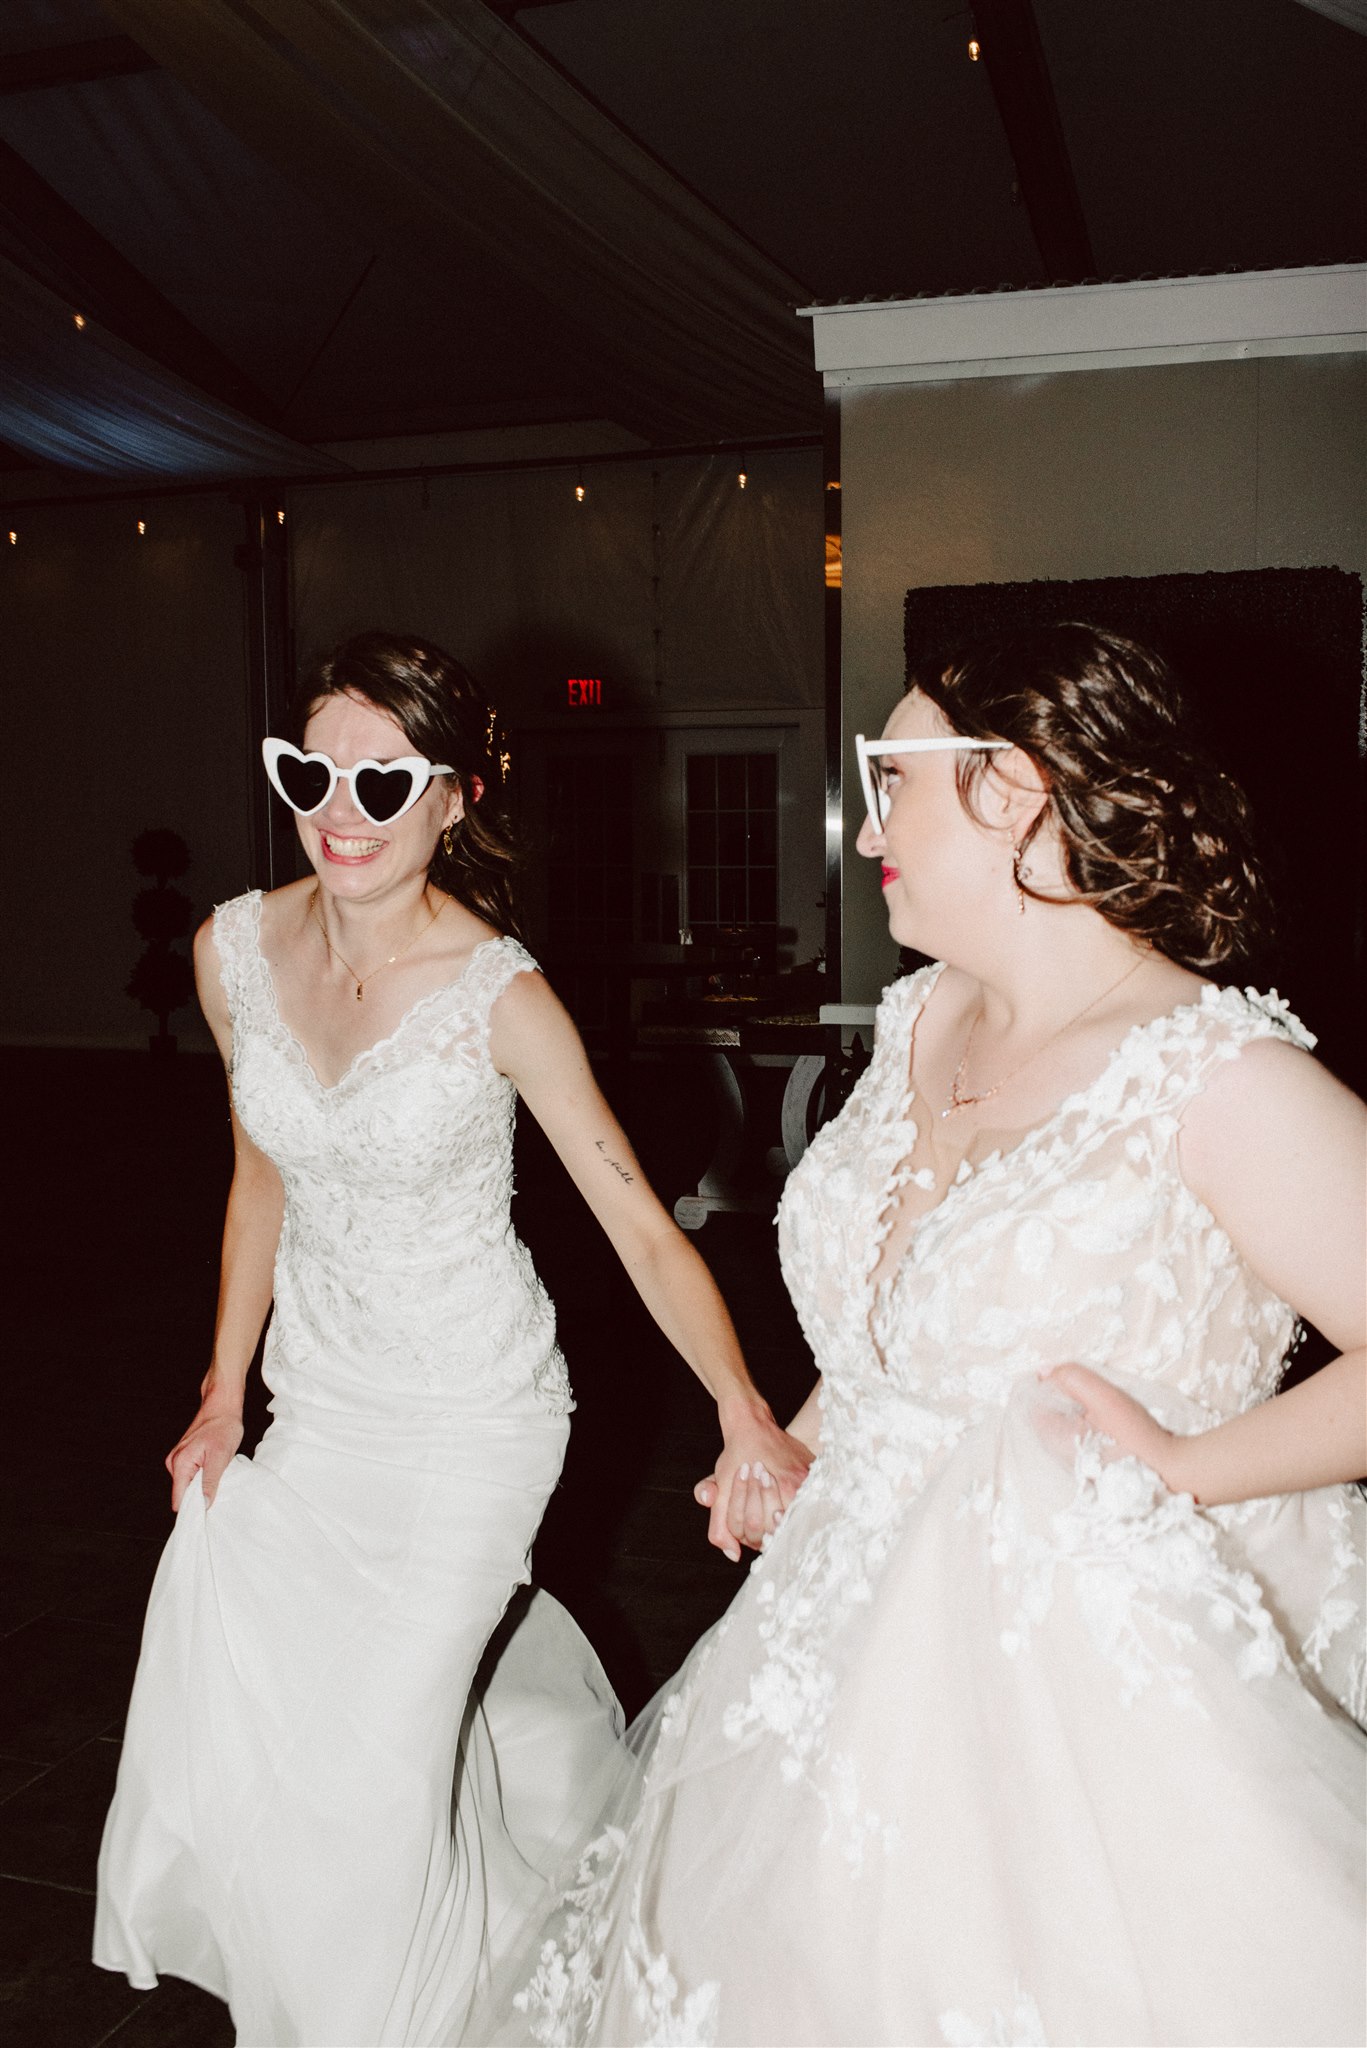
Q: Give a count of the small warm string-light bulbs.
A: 7